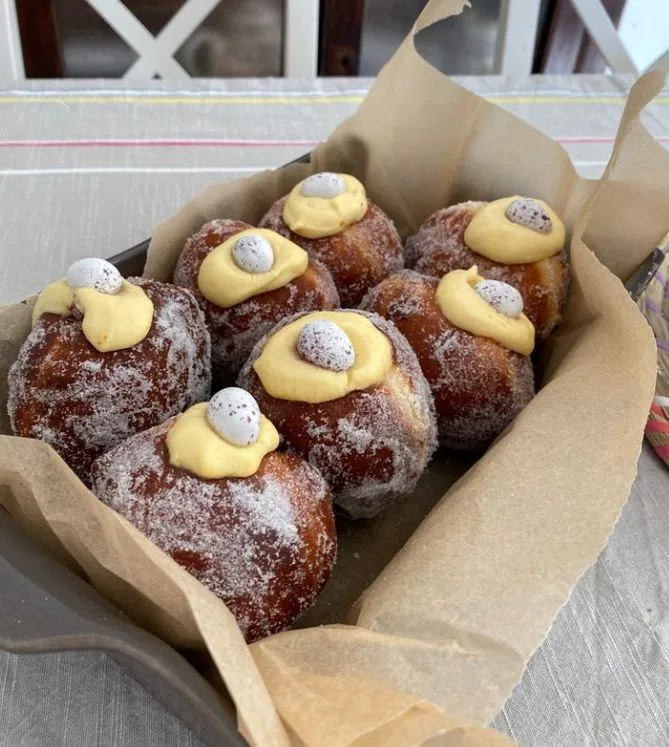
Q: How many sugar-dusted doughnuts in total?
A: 7